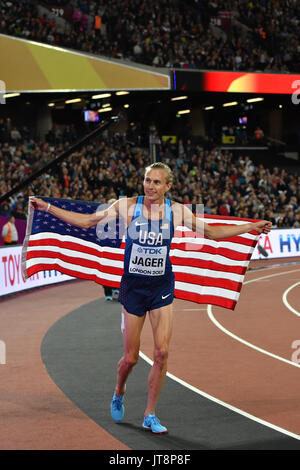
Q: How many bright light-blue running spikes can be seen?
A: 2